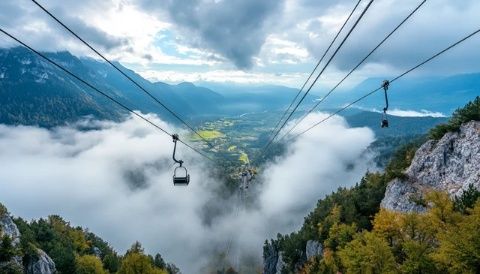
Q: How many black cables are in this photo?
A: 6